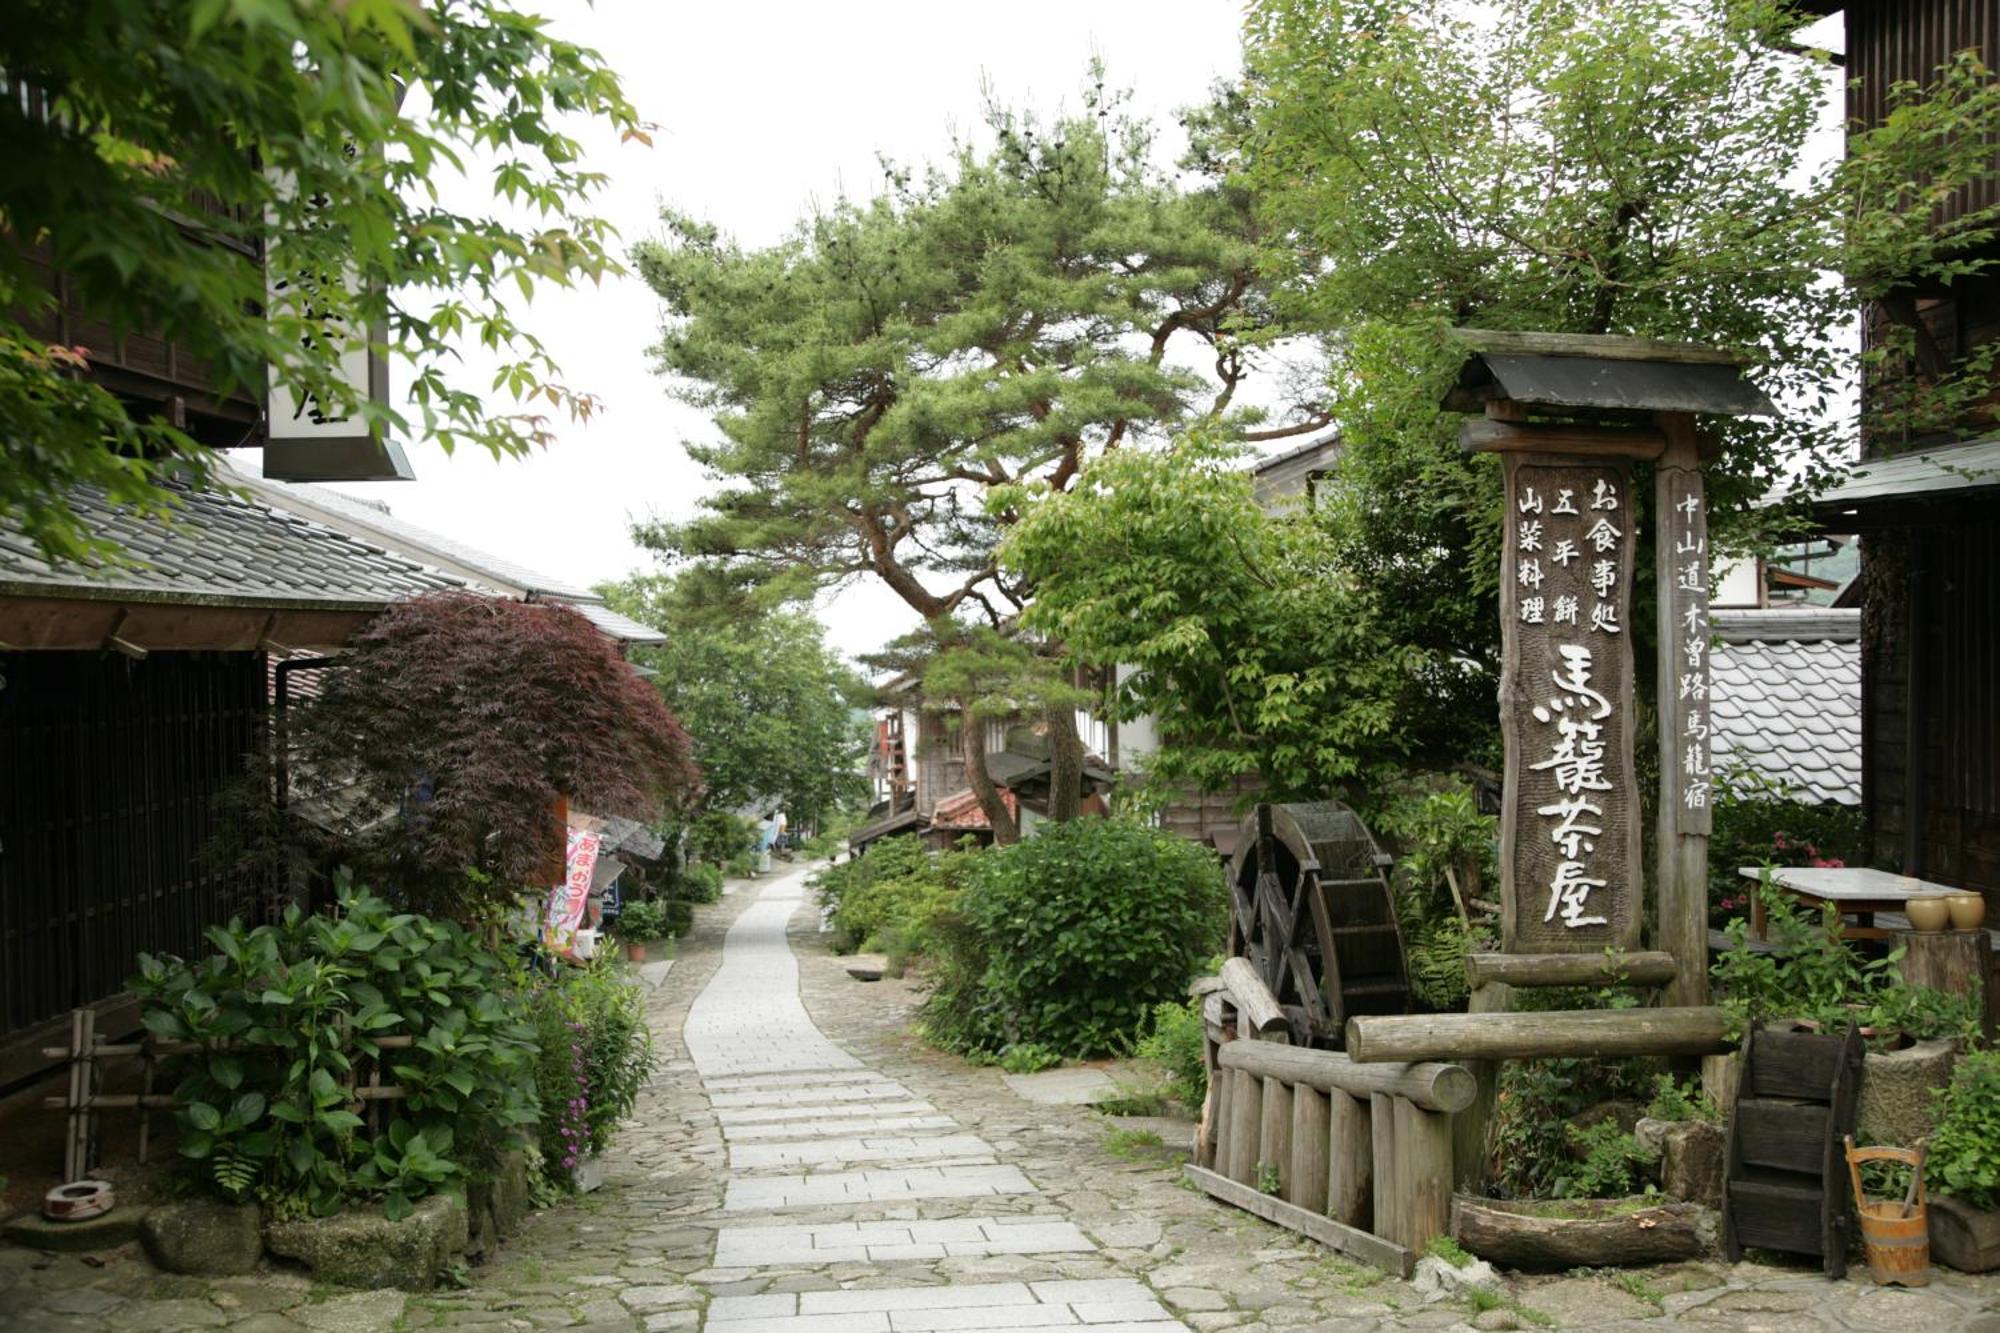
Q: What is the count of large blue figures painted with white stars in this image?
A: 0